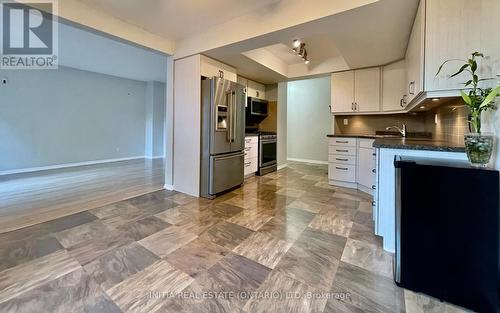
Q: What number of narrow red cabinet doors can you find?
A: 0